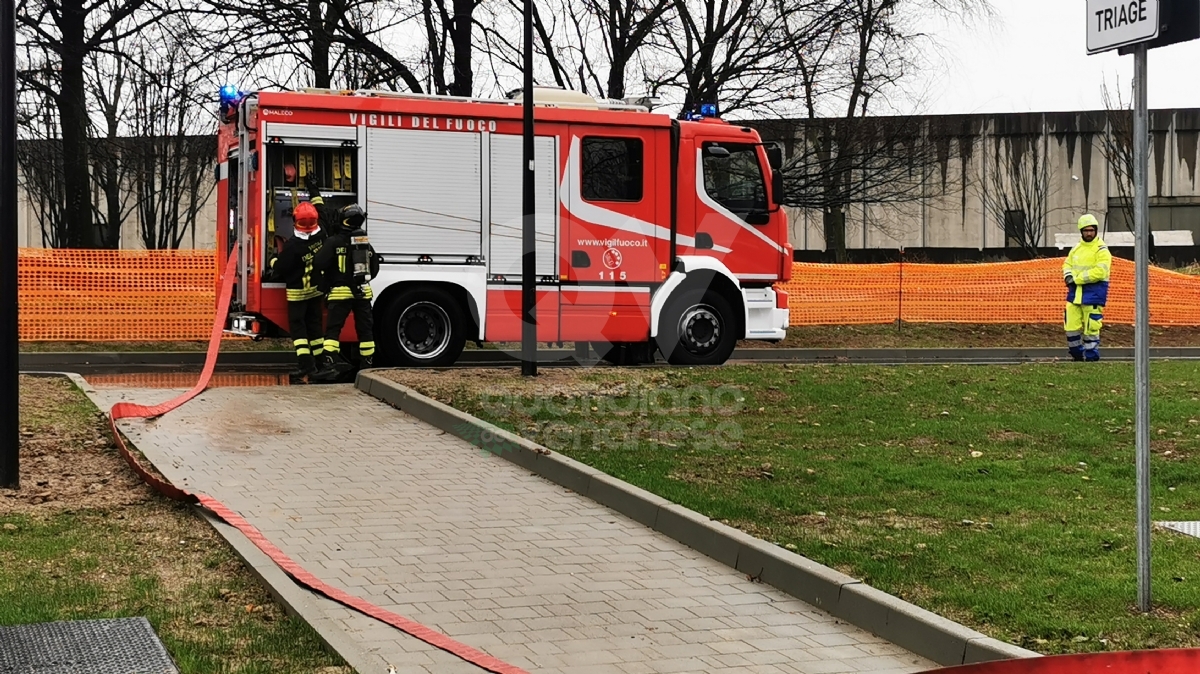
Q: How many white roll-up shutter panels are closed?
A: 2